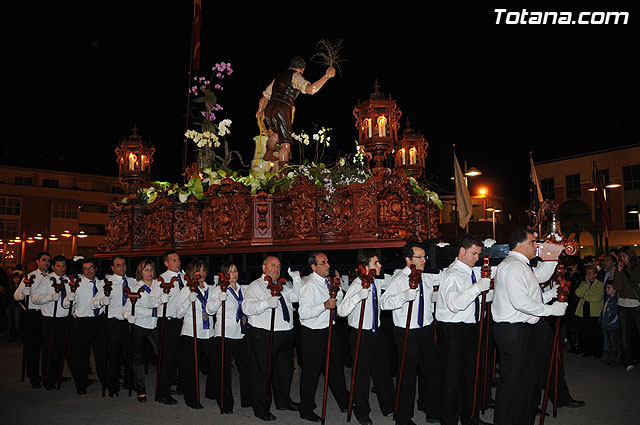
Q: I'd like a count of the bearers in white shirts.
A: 14